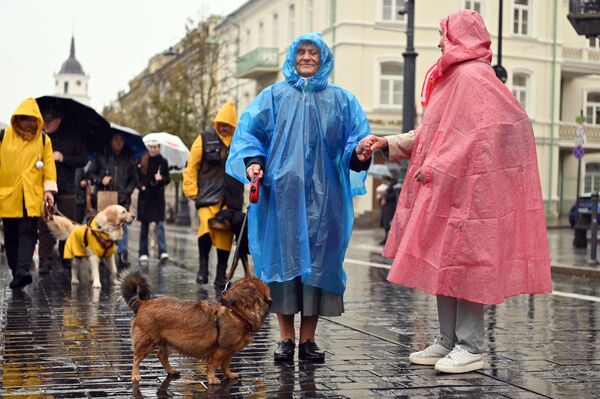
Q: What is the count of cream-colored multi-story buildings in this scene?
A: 1